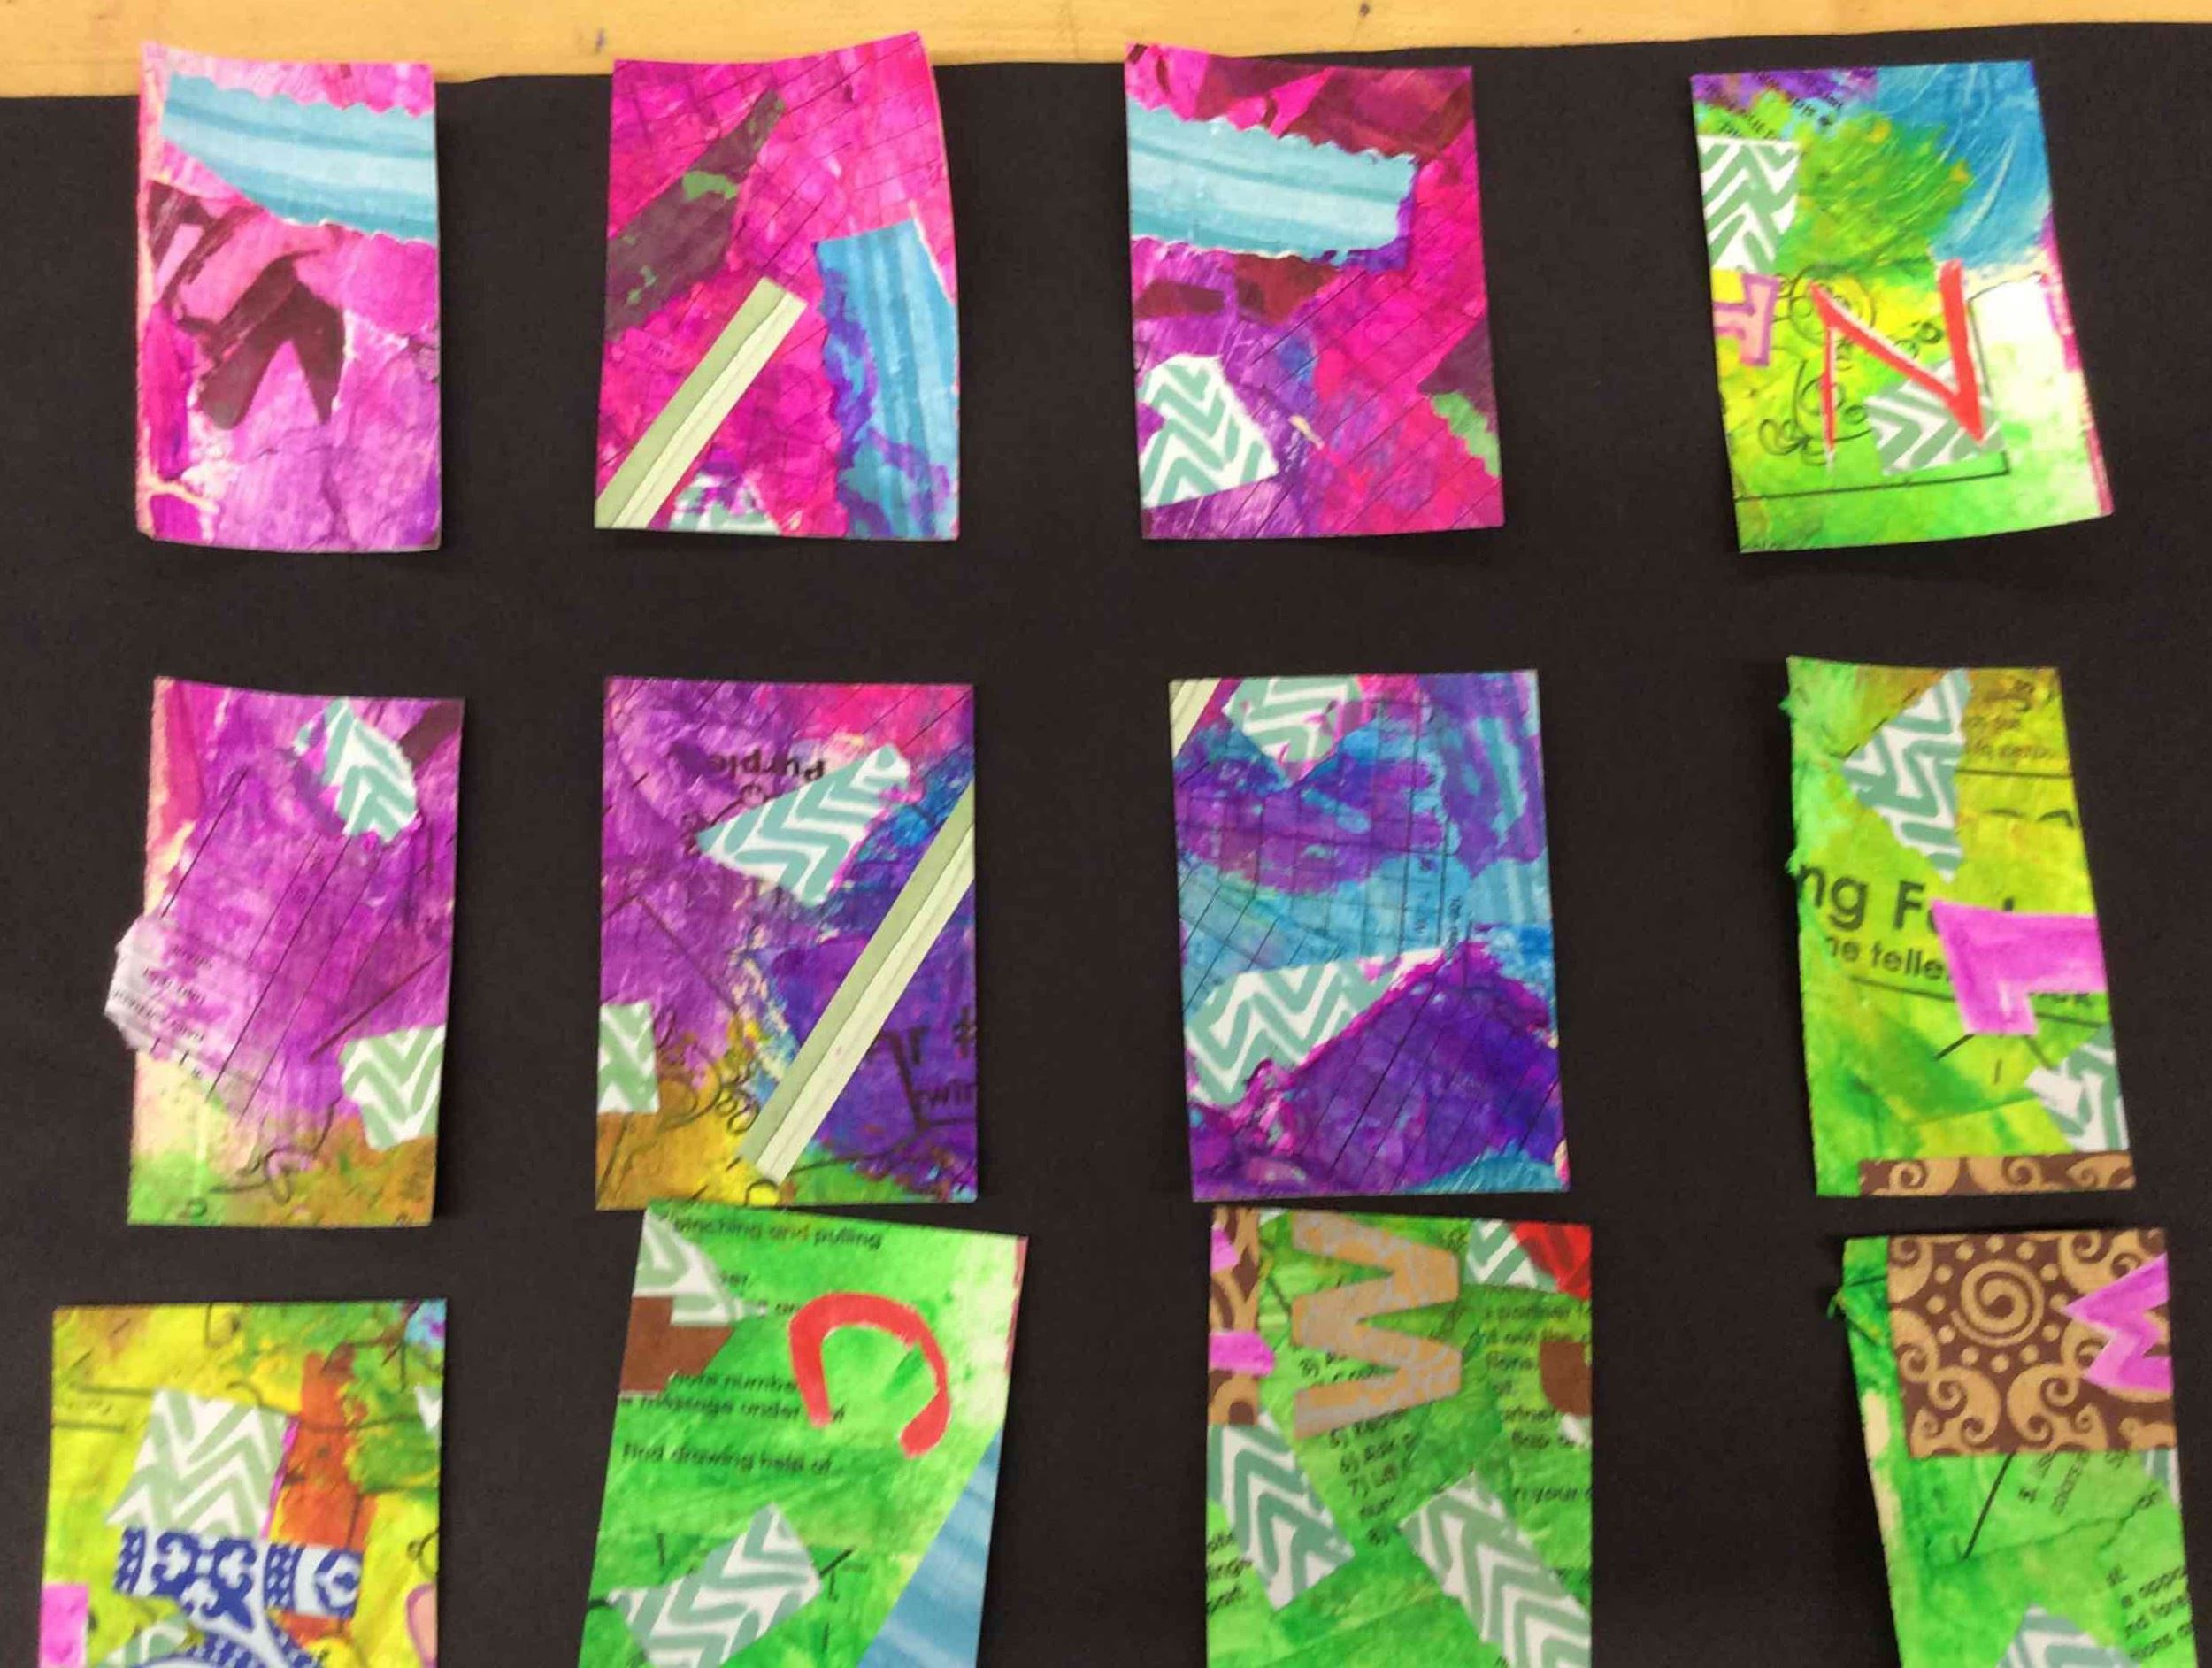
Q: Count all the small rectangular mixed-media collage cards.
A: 12